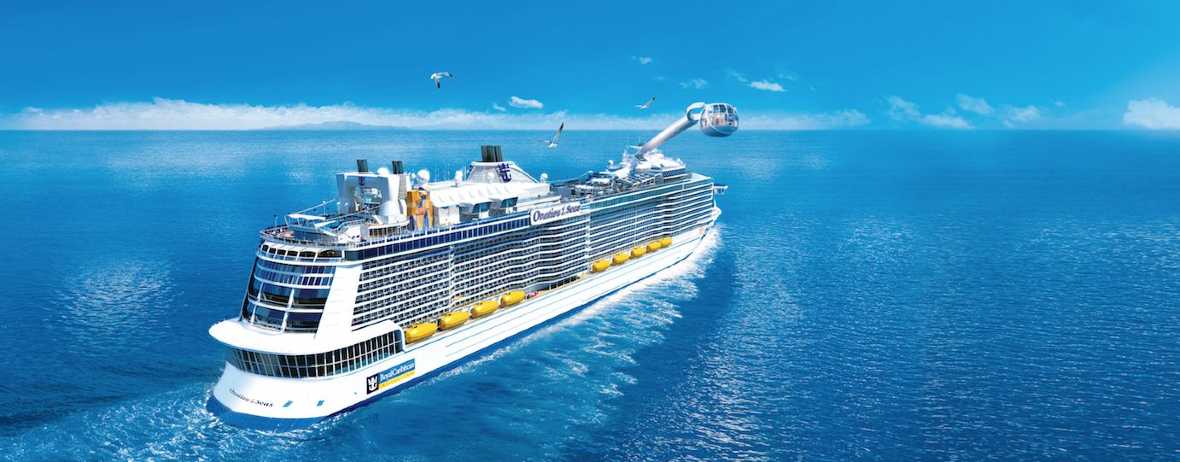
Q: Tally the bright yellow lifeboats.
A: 9